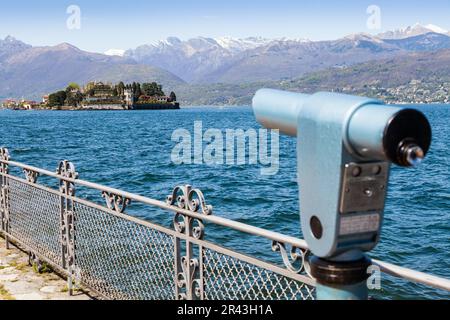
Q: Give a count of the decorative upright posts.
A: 3